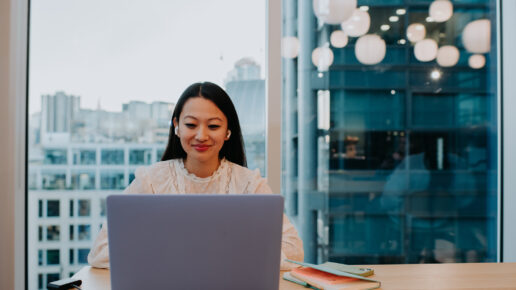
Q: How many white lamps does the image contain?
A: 12